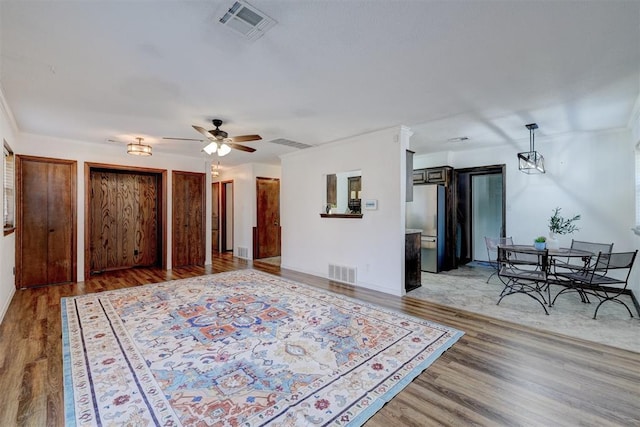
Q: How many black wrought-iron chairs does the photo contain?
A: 4